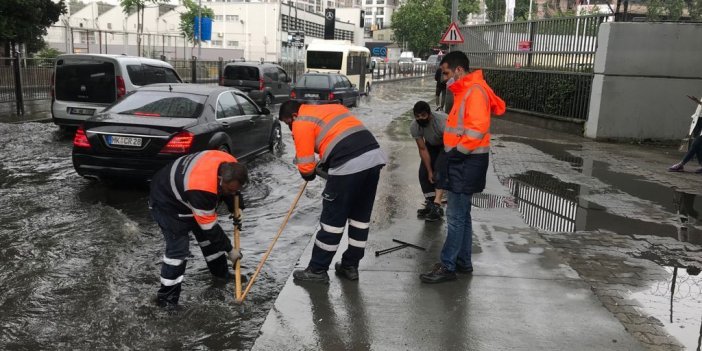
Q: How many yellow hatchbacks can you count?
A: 0